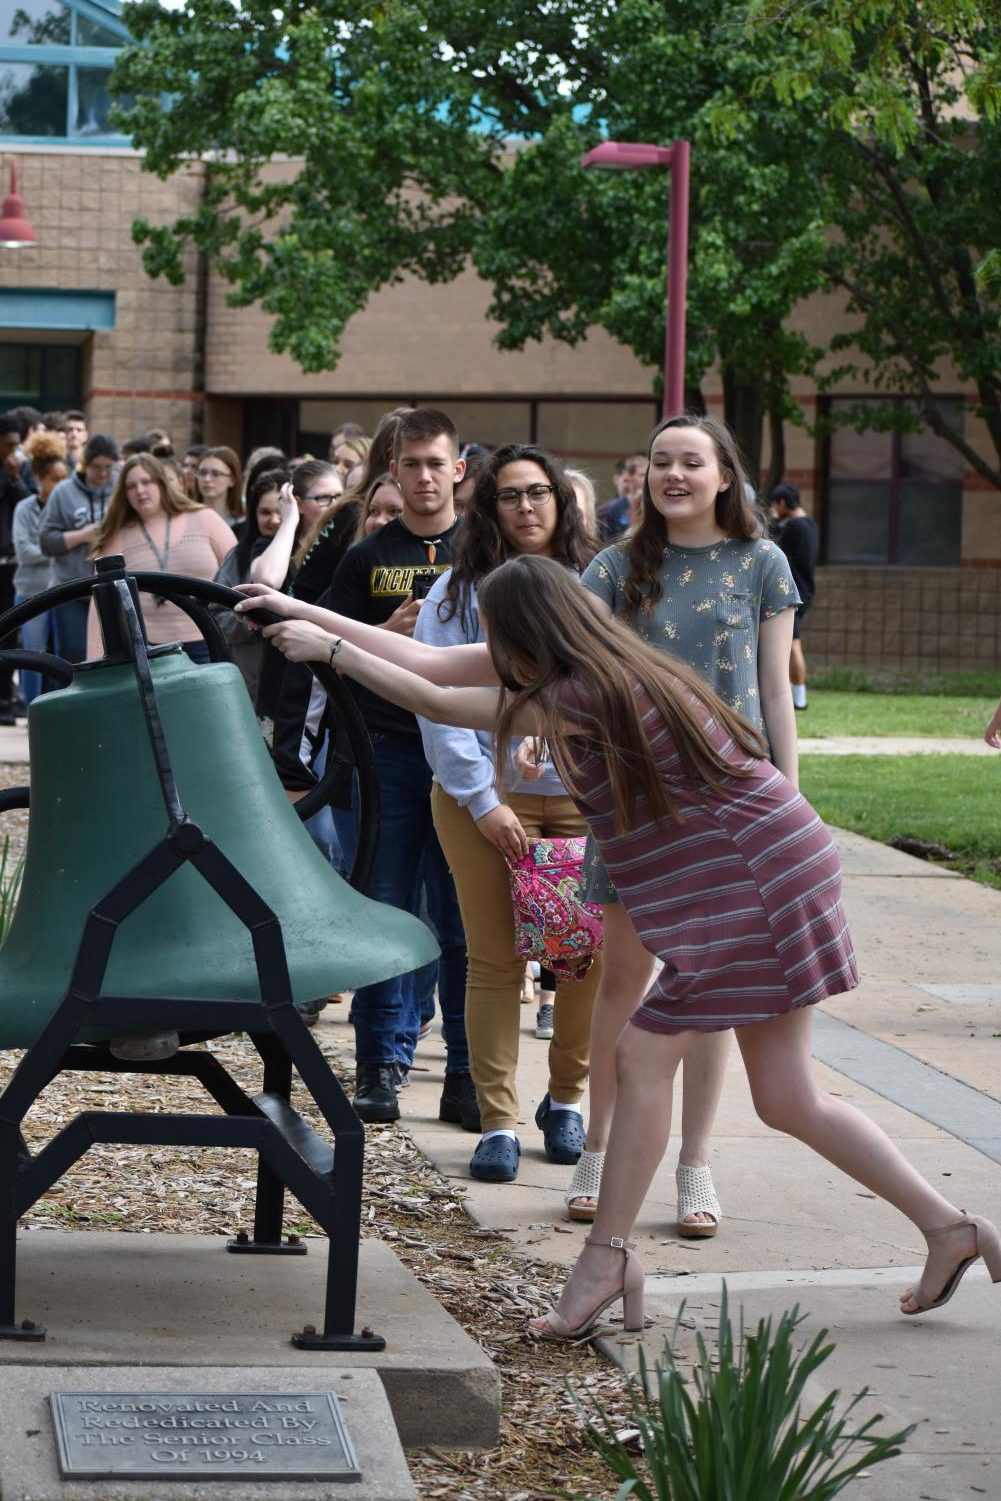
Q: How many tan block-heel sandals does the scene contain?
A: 2